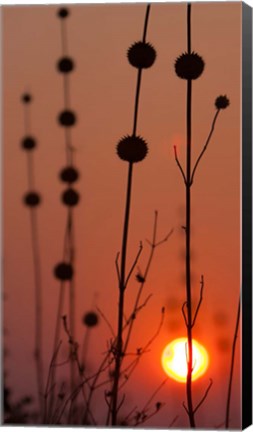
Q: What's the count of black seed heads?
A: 14